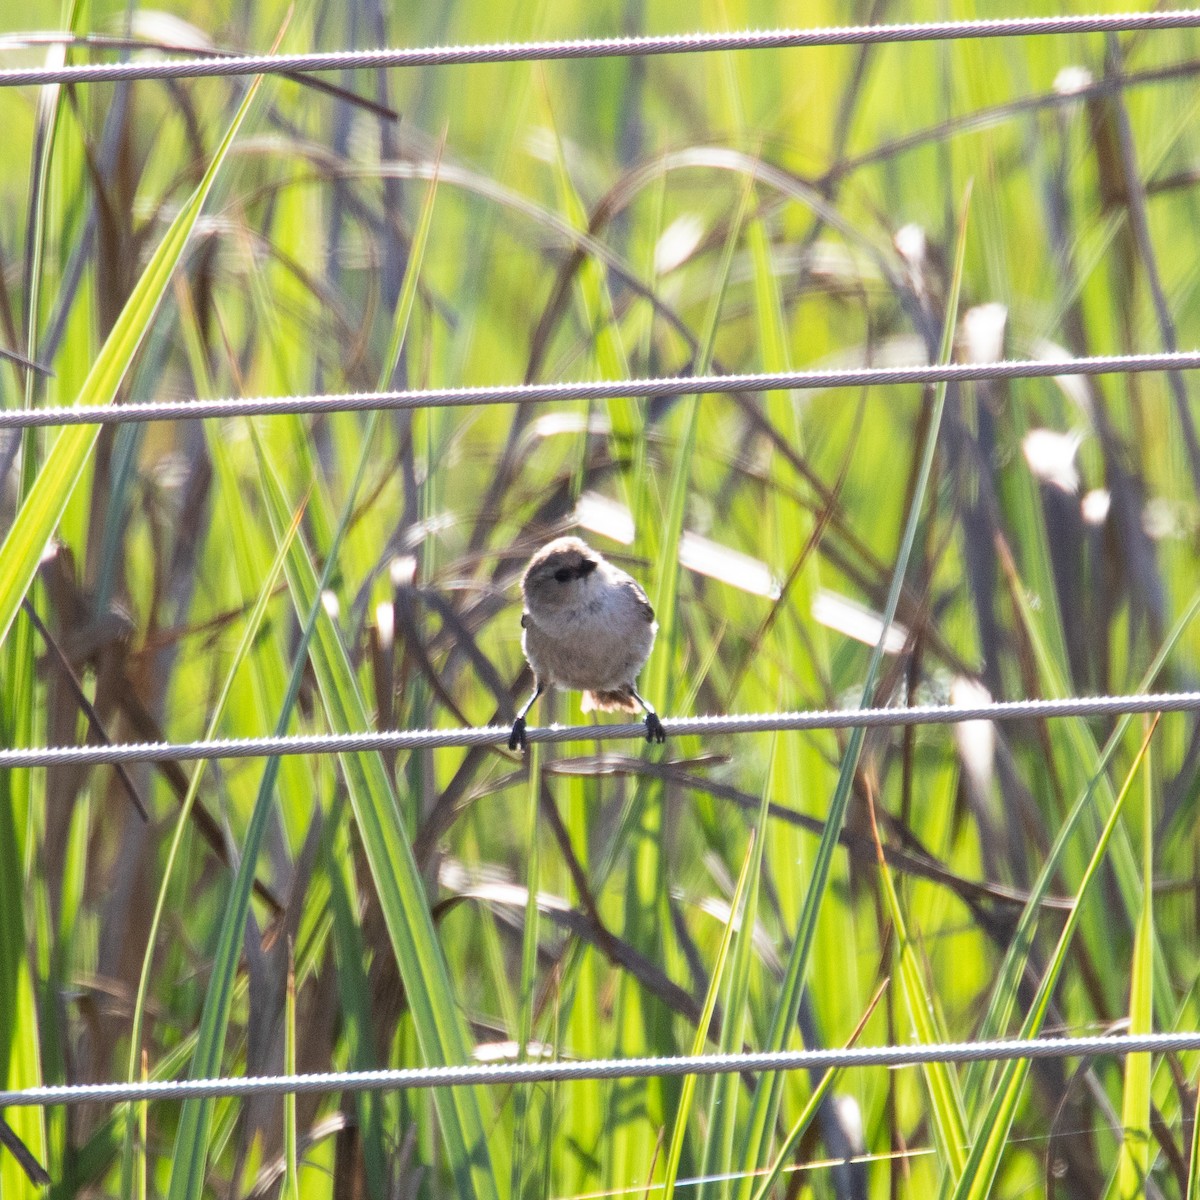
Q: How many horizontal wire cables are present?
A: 4